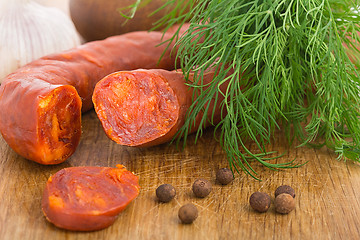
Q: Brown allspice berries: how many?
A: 7